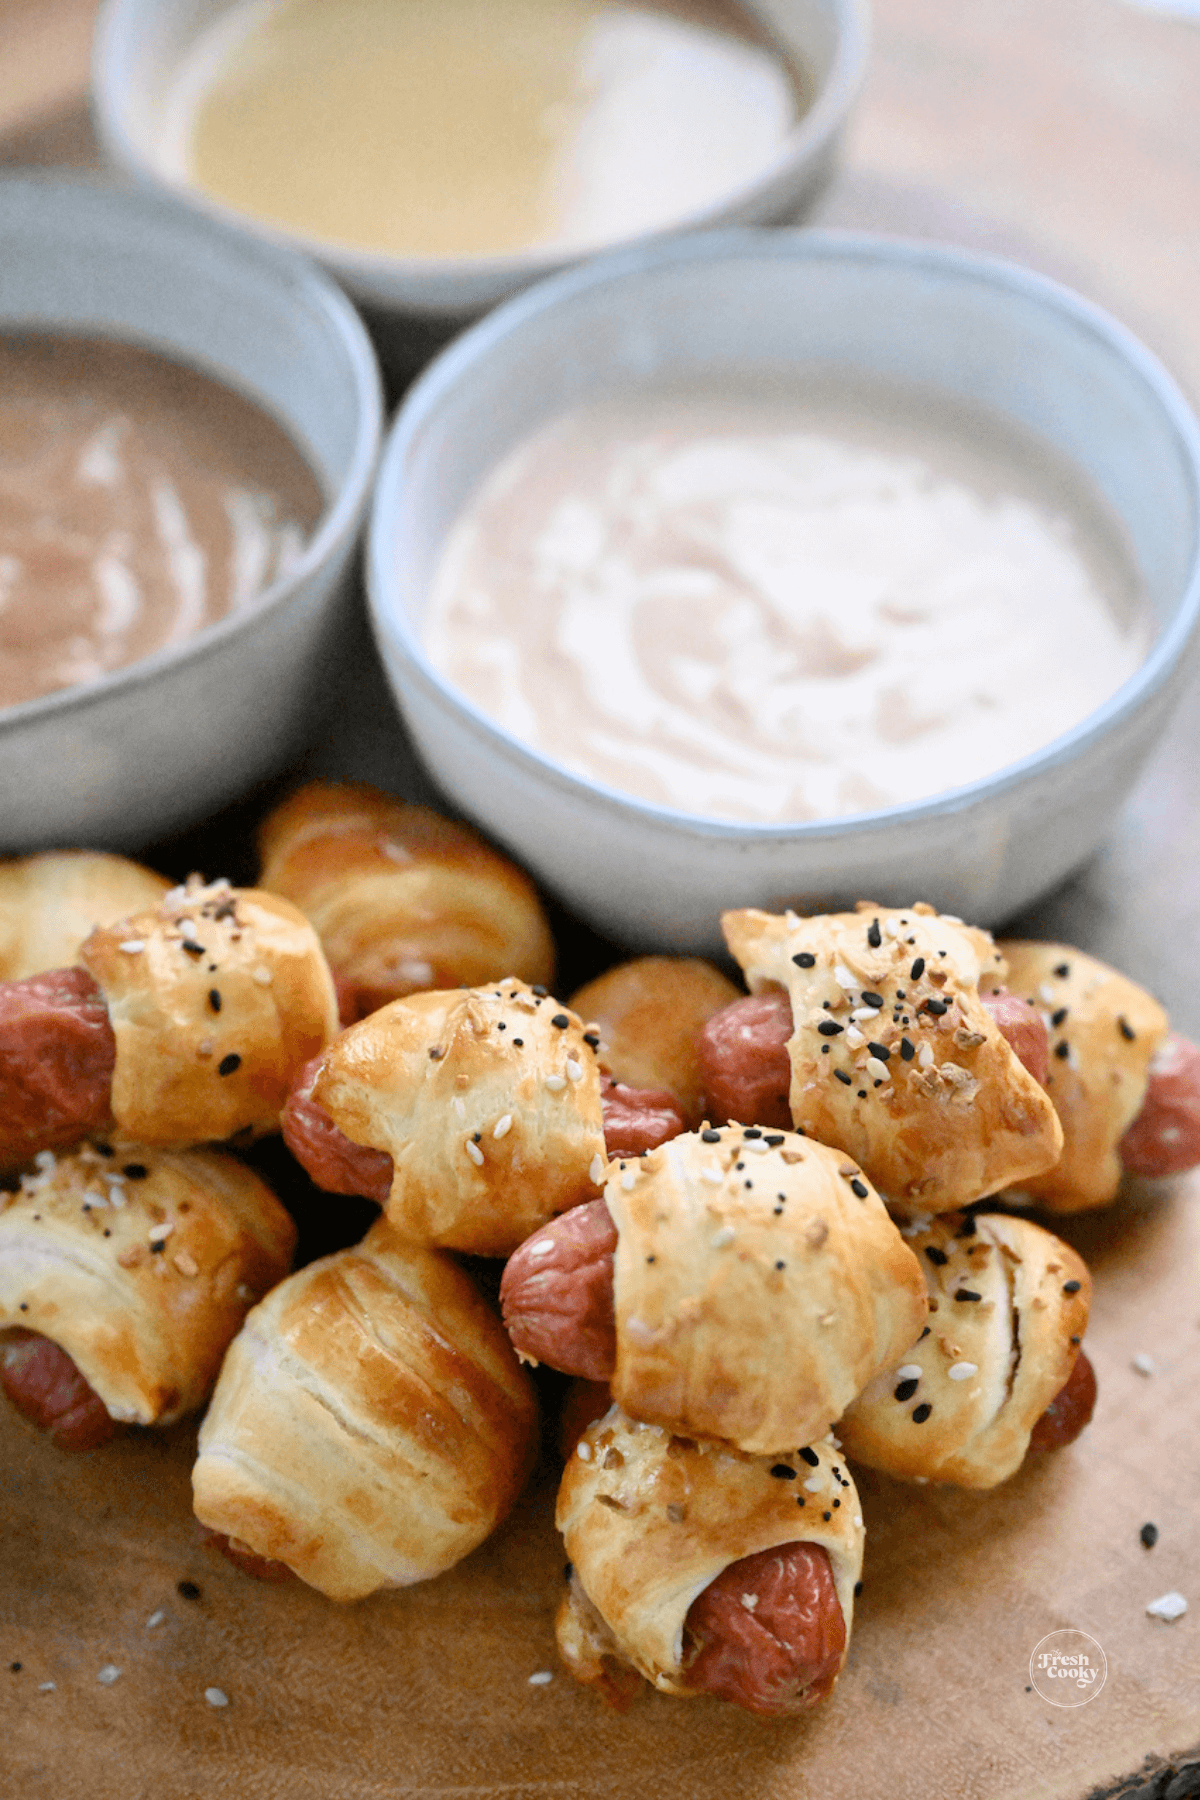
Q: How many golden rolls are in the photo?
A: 12